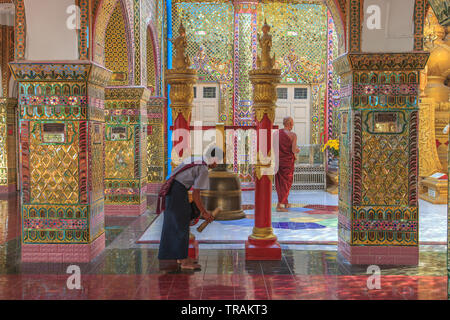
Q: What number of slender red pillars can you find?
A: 2